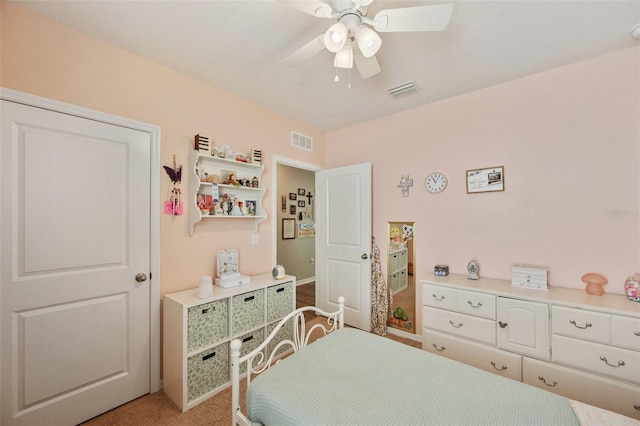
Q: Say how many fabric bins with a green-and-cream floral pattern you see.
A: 6